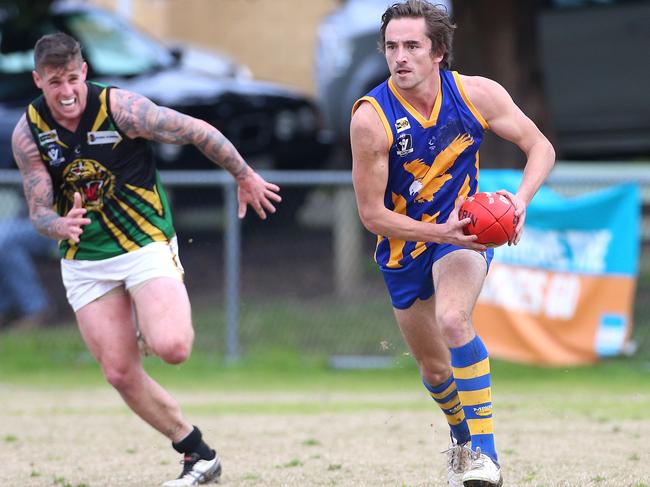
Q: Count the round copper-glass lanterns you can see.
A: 0